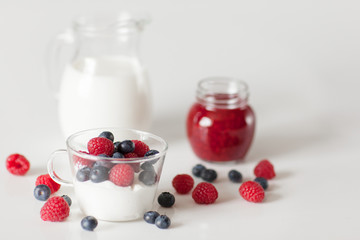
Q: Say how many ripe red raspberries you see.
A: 12